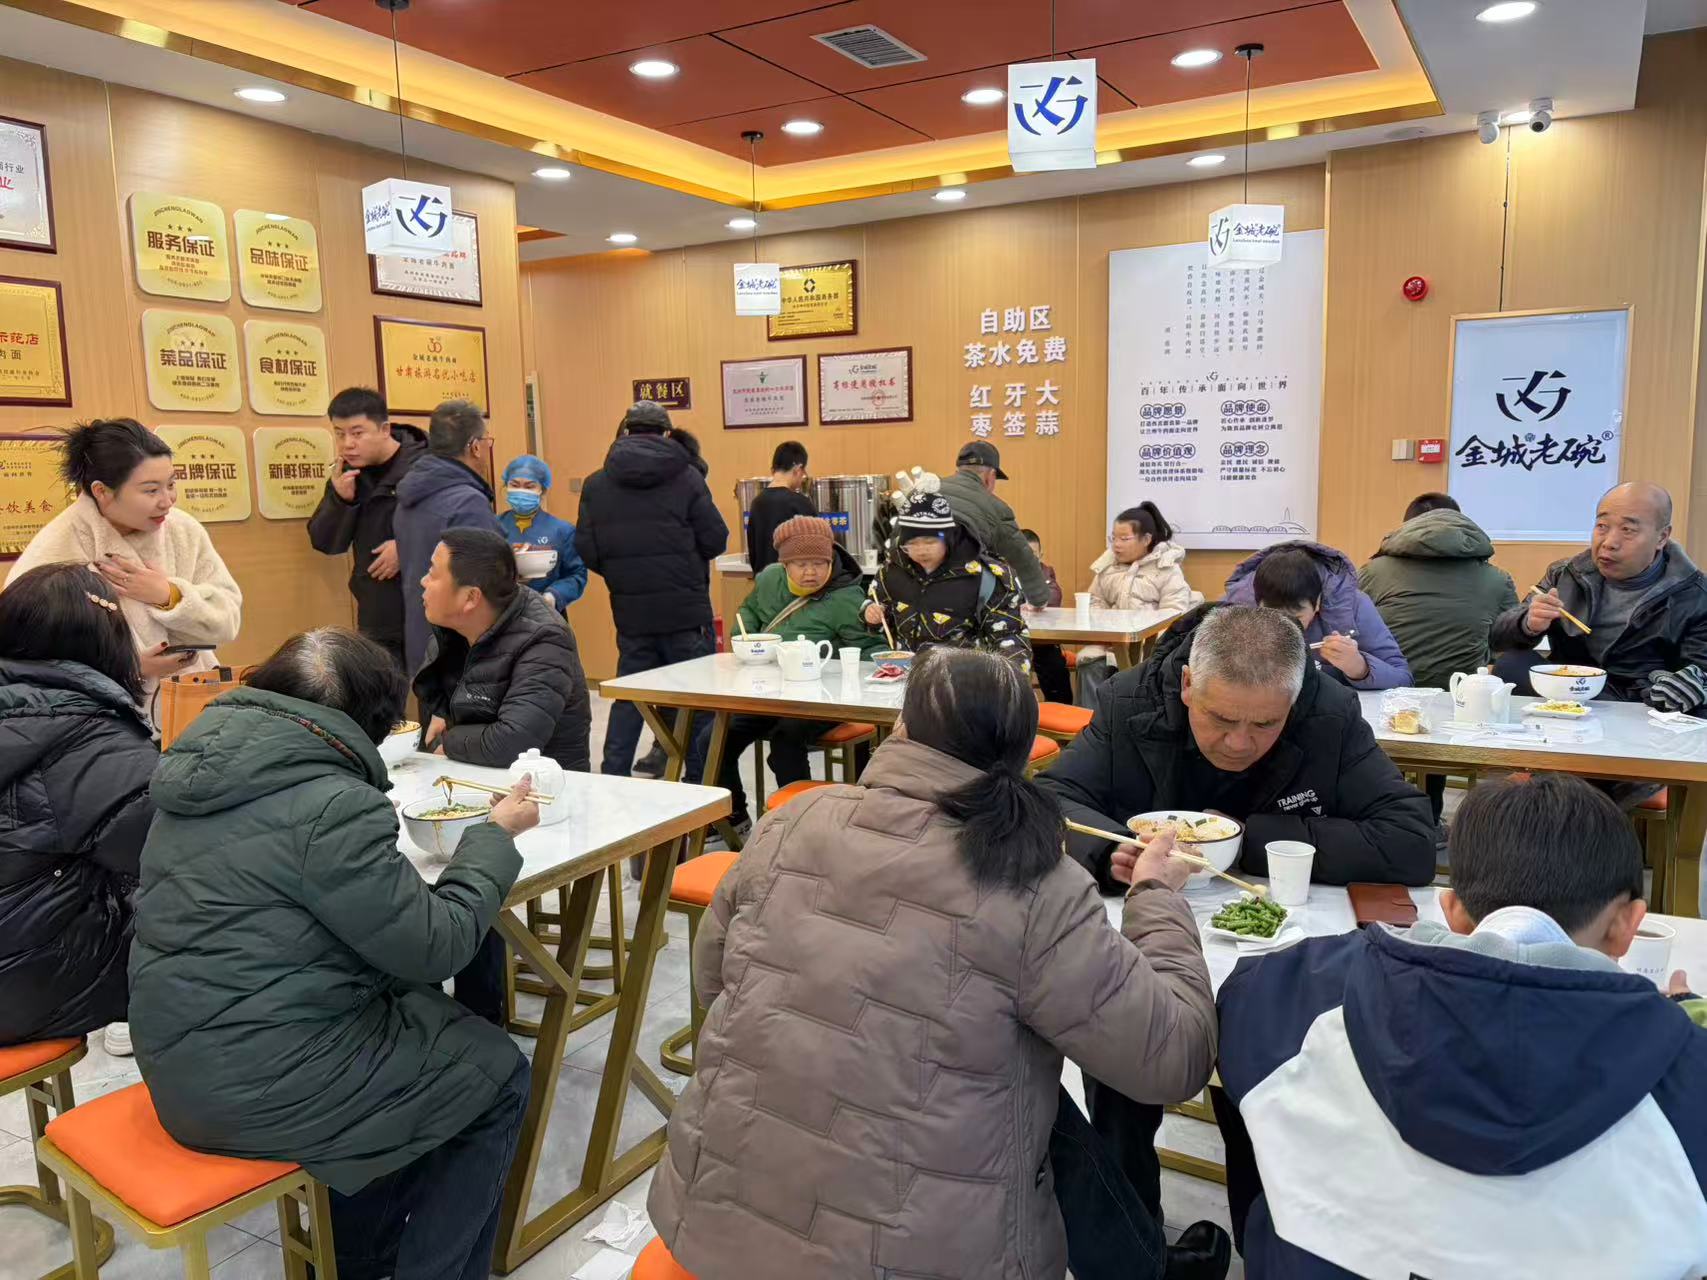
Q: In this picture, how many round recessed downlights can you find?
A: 12